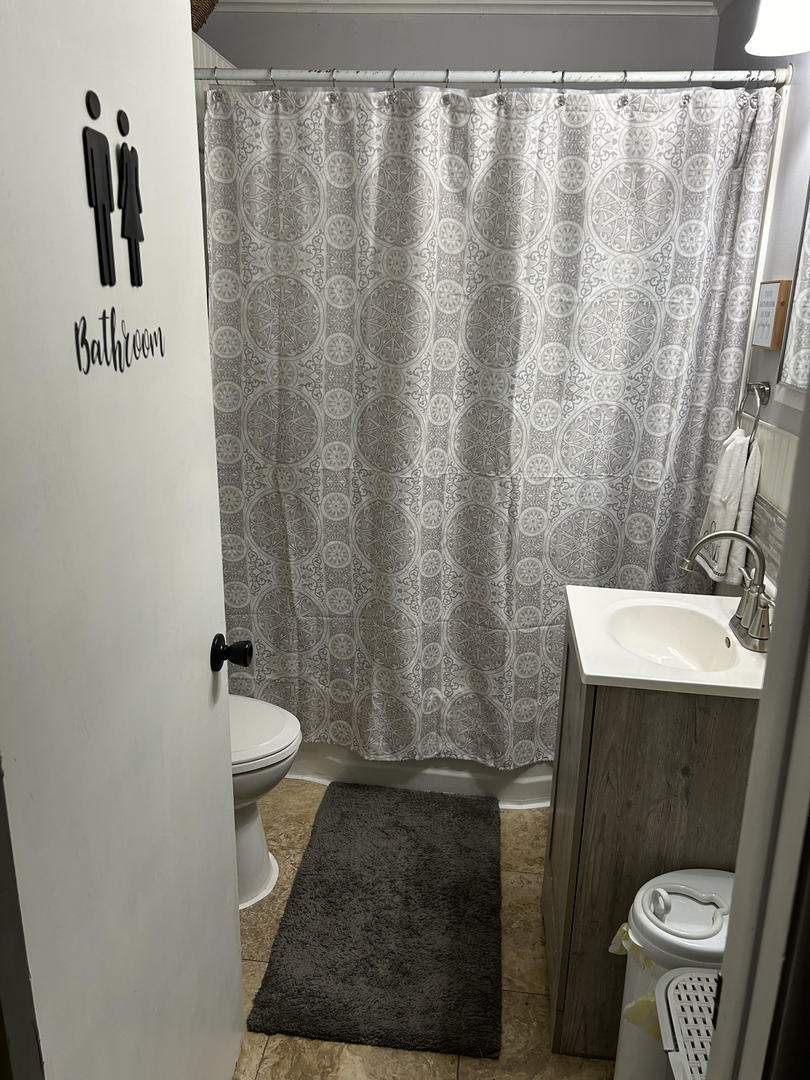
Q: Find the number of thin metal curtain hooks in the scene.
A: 12